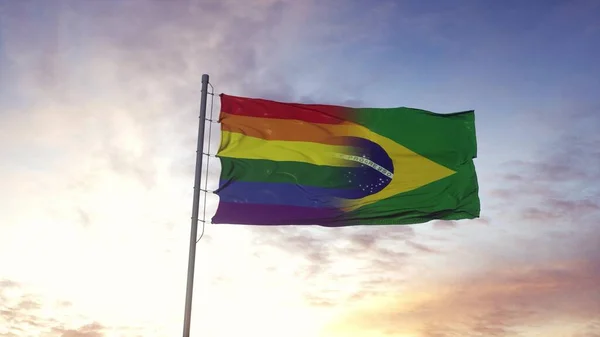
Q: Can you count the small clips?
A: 5